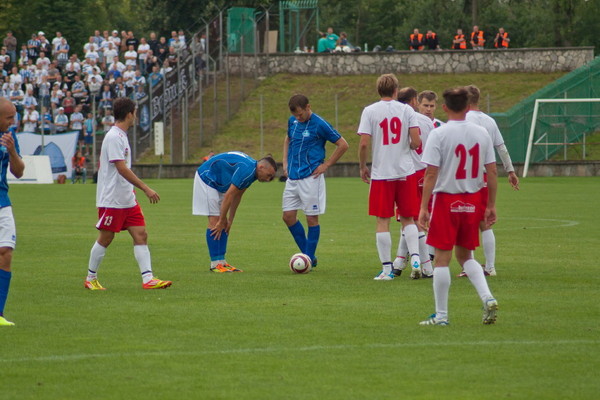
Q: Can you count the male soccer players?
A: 9